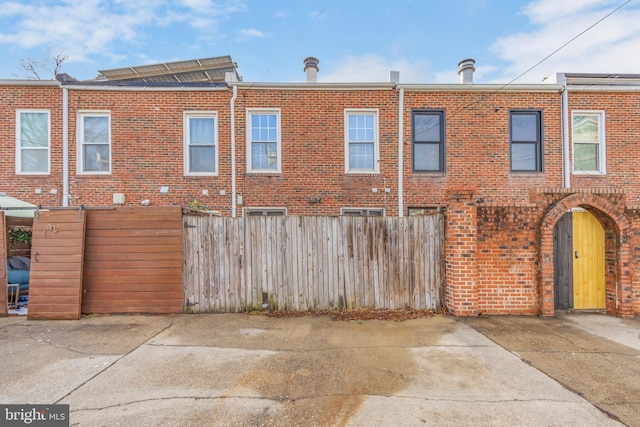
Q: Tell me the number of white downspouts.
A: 4